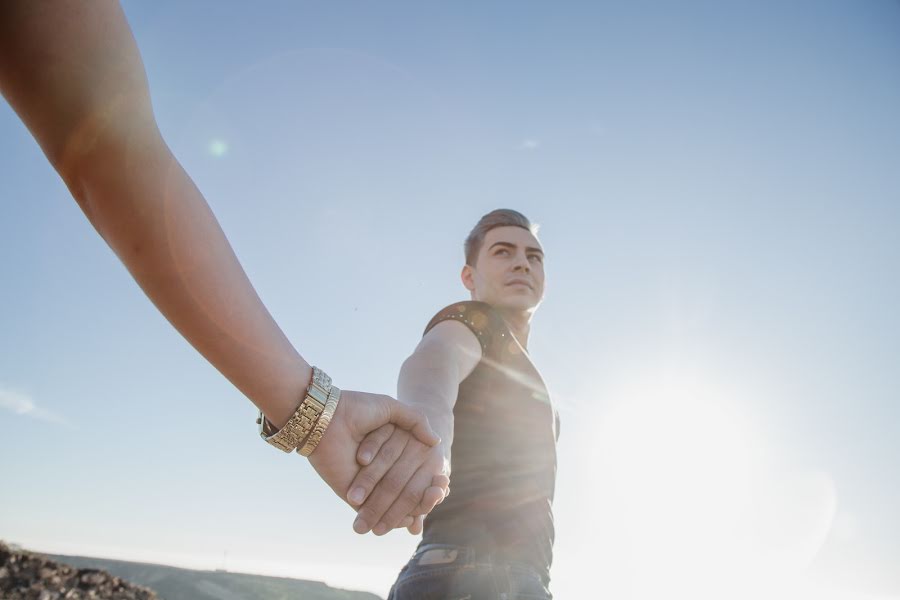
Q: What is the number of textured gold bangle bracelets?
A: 1